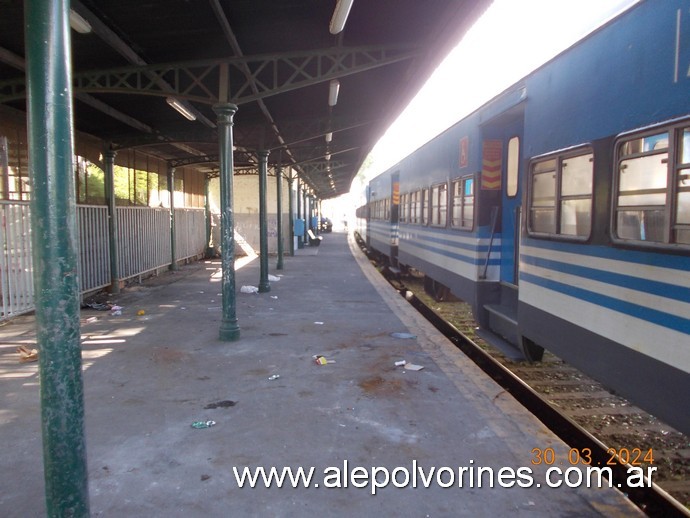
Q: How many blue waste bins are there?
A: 2